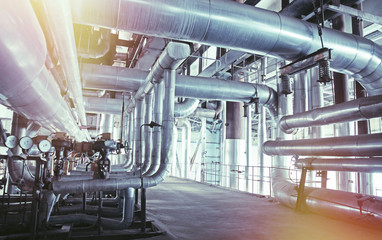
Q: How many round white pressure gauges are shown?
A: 3